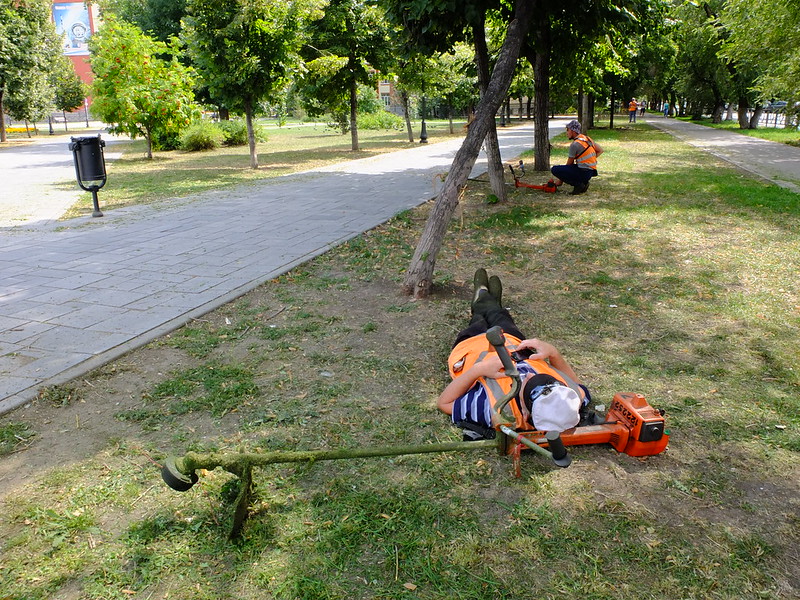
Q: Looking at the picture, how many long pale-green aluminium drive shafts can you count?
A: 1